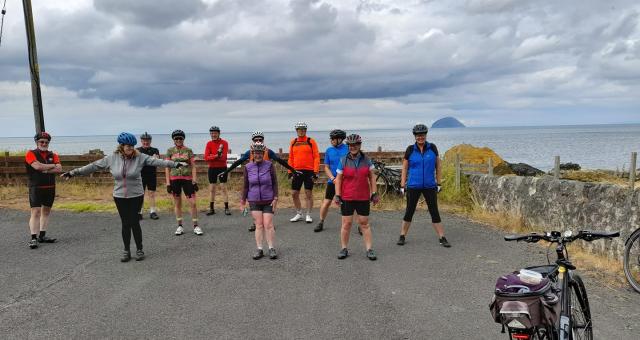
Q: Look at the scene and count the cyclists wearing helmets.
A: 11